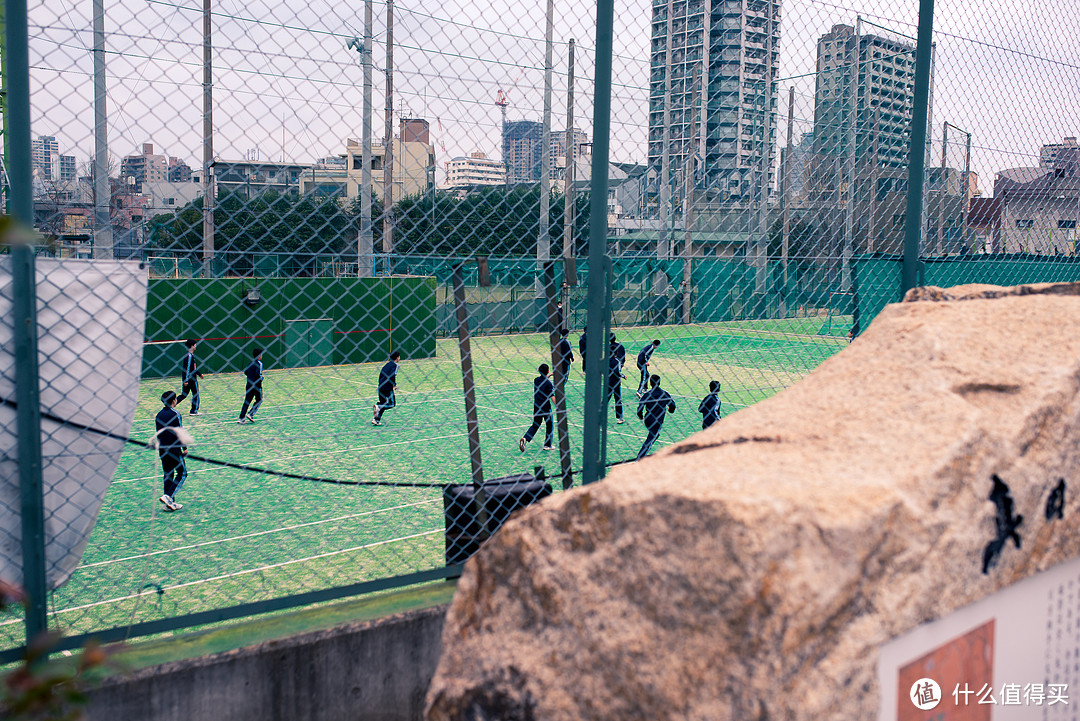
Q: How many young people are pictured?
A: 12